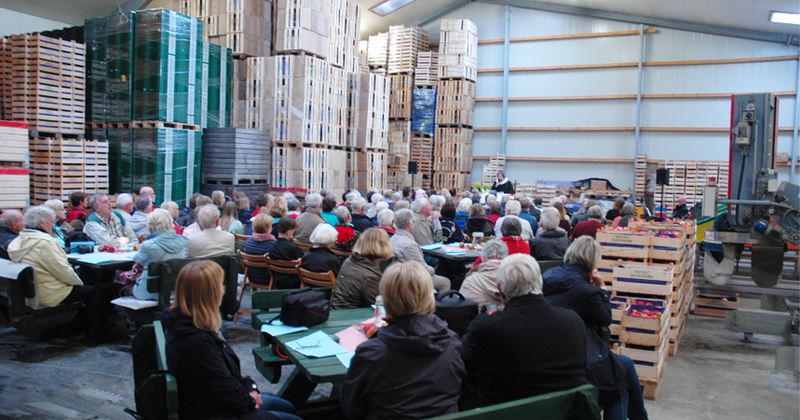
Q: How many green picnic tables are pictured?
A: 3